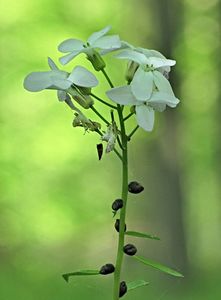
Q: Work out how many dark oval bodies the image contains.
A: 6